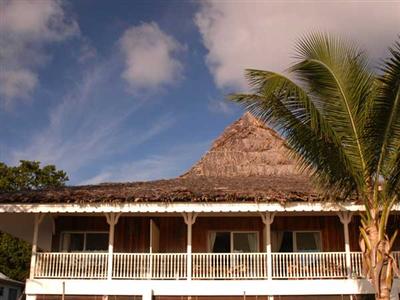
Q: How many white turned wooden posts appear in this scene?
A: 5